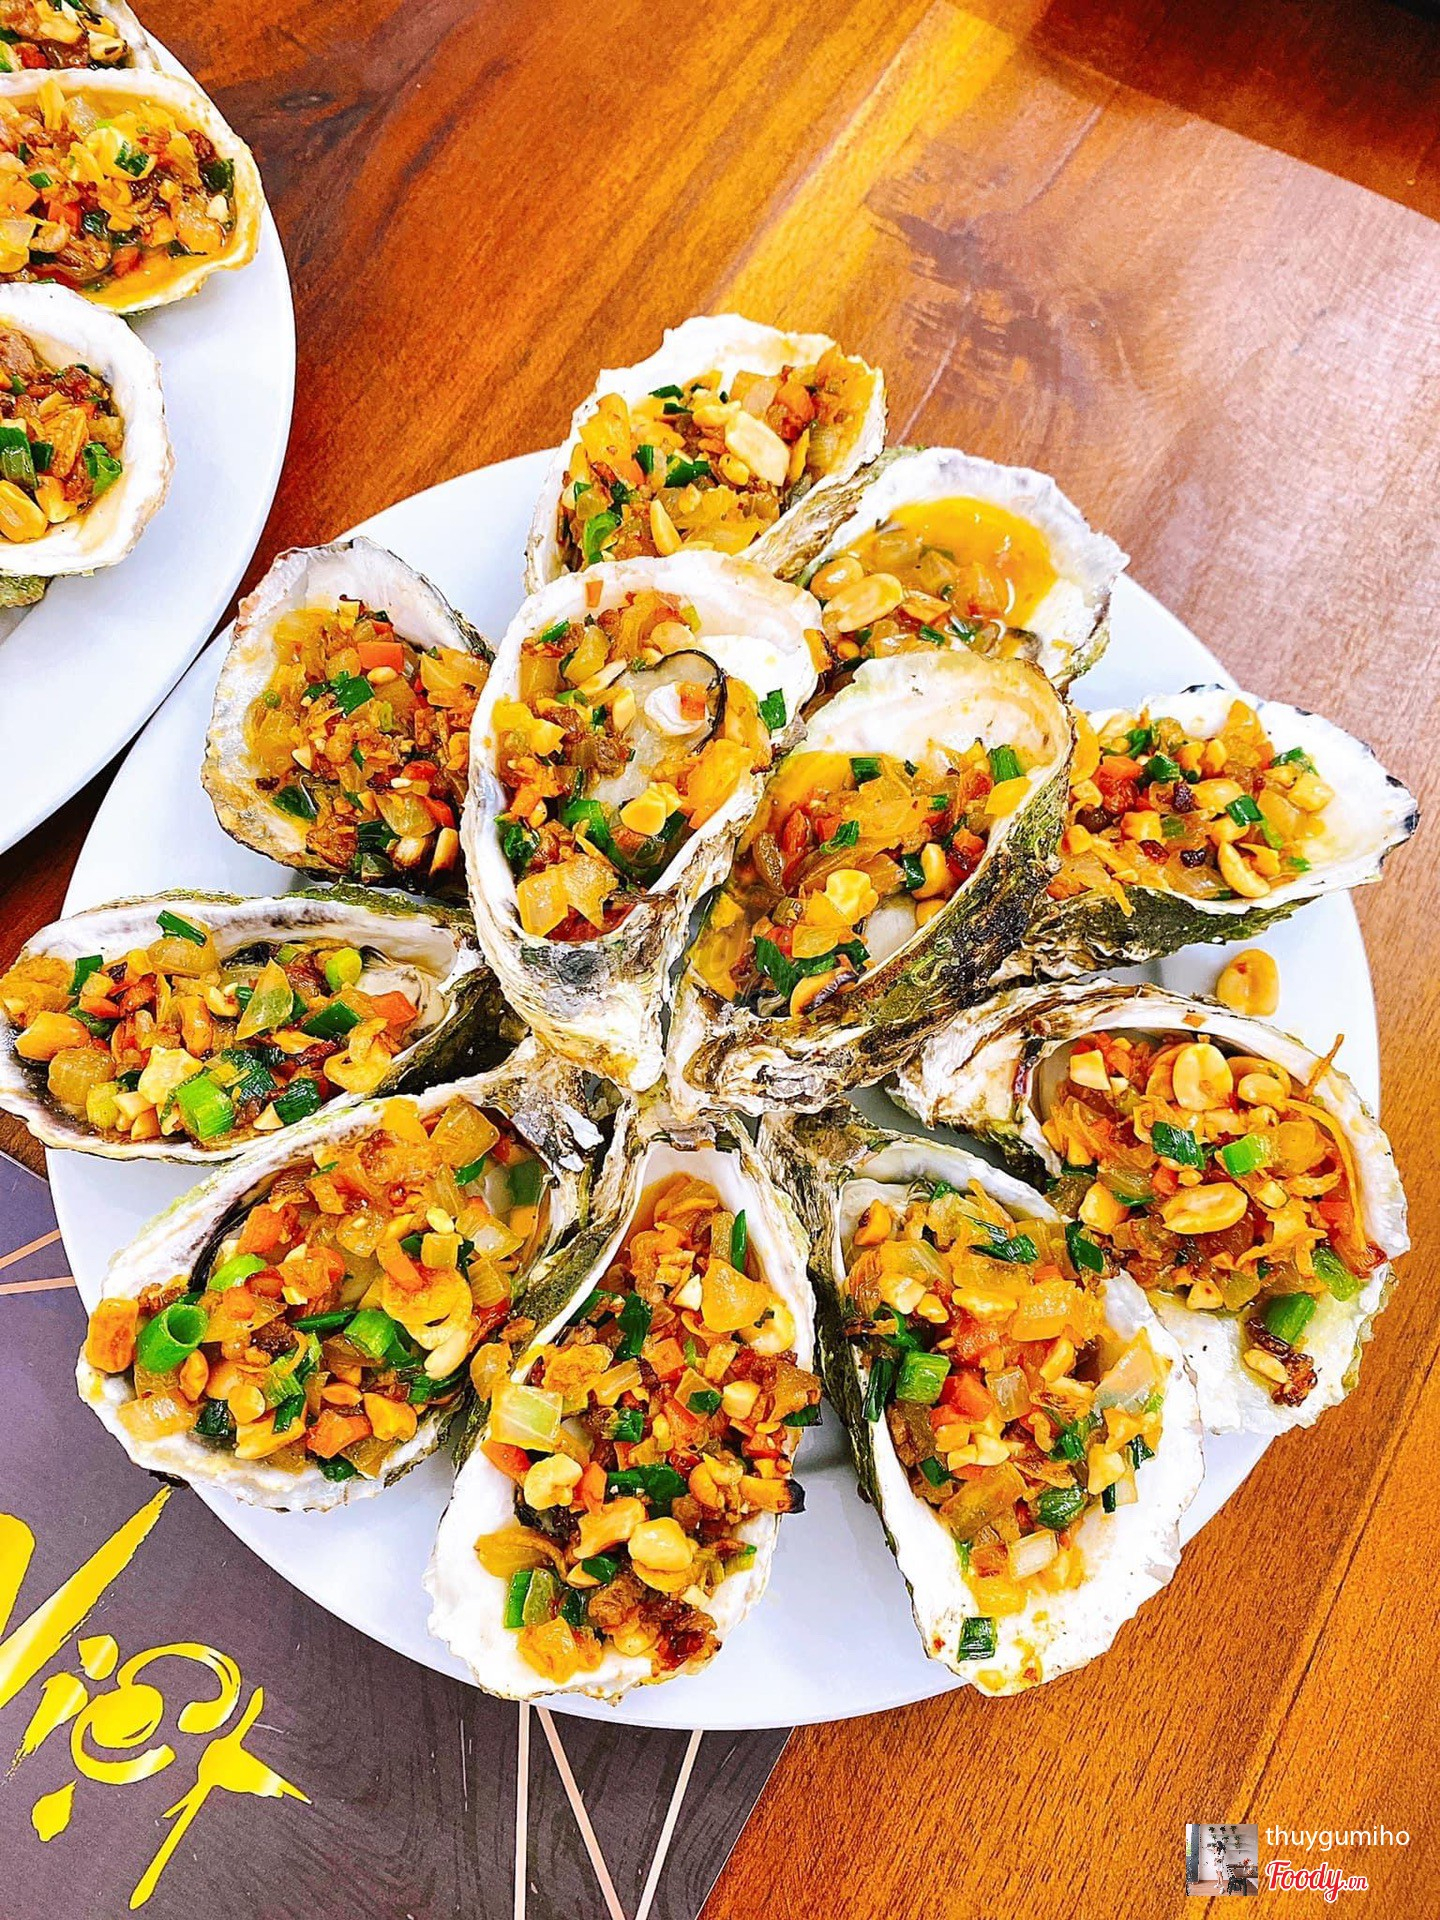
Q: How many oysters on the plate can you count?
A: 11